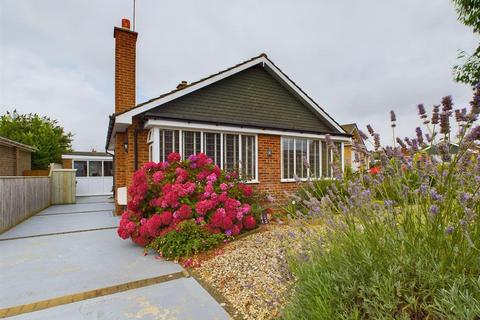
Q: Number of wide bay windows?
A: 2